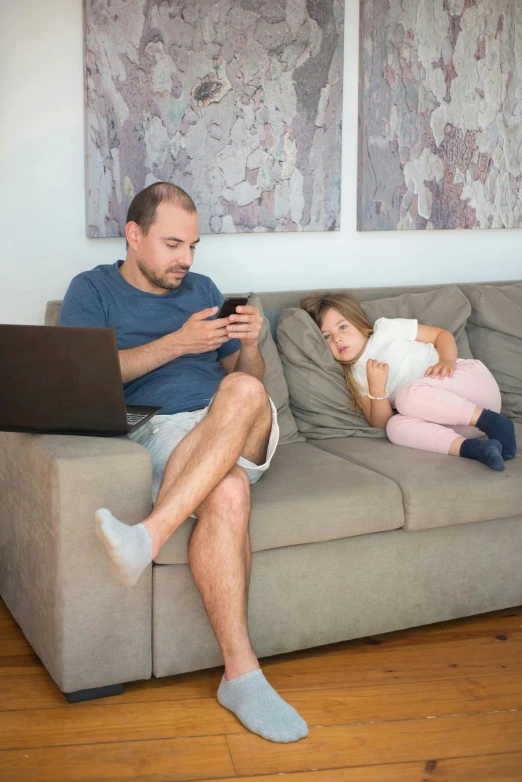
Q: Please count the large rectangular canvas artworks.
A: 2